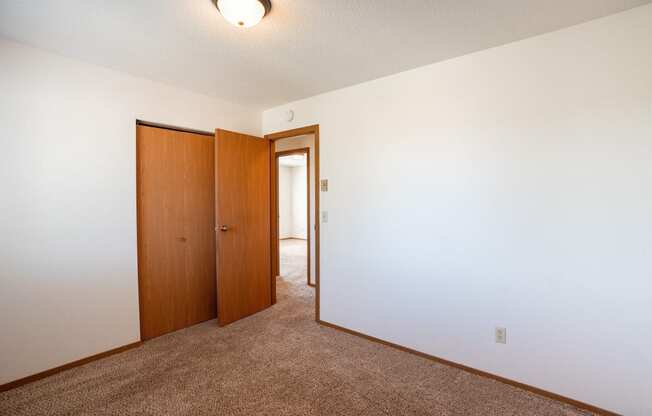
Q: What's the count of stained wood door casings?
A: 2